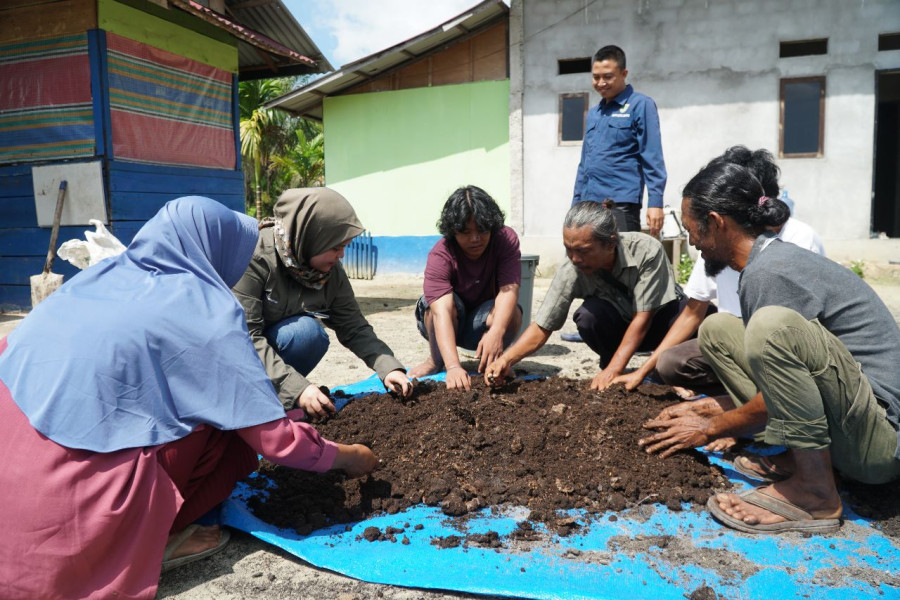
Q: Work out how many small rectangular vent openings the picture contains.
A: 3